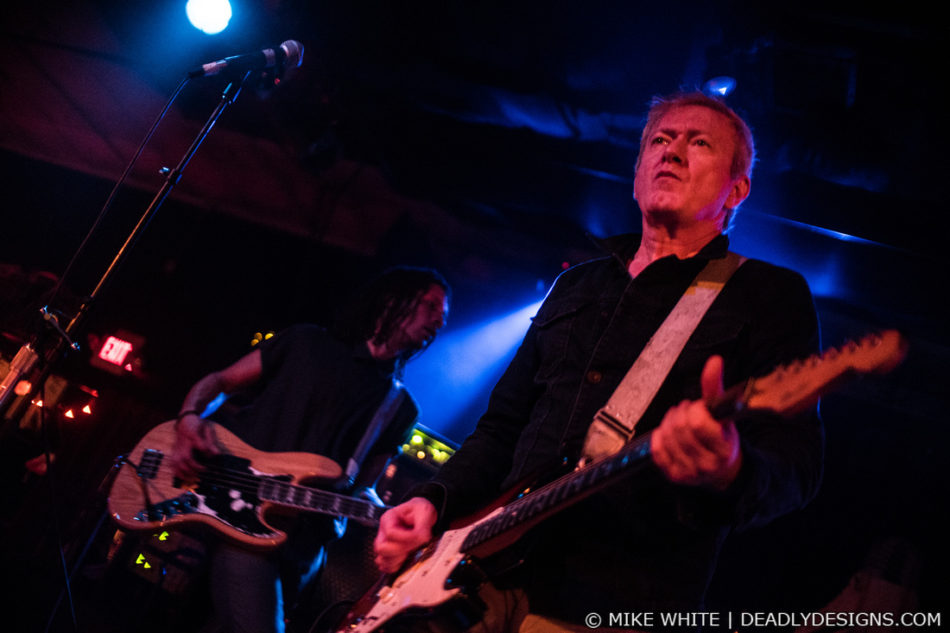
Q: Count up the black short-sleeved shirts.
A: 1